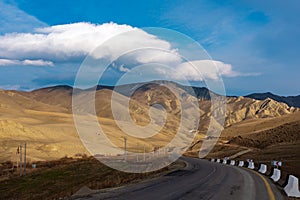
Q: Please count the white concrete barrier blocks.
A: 9